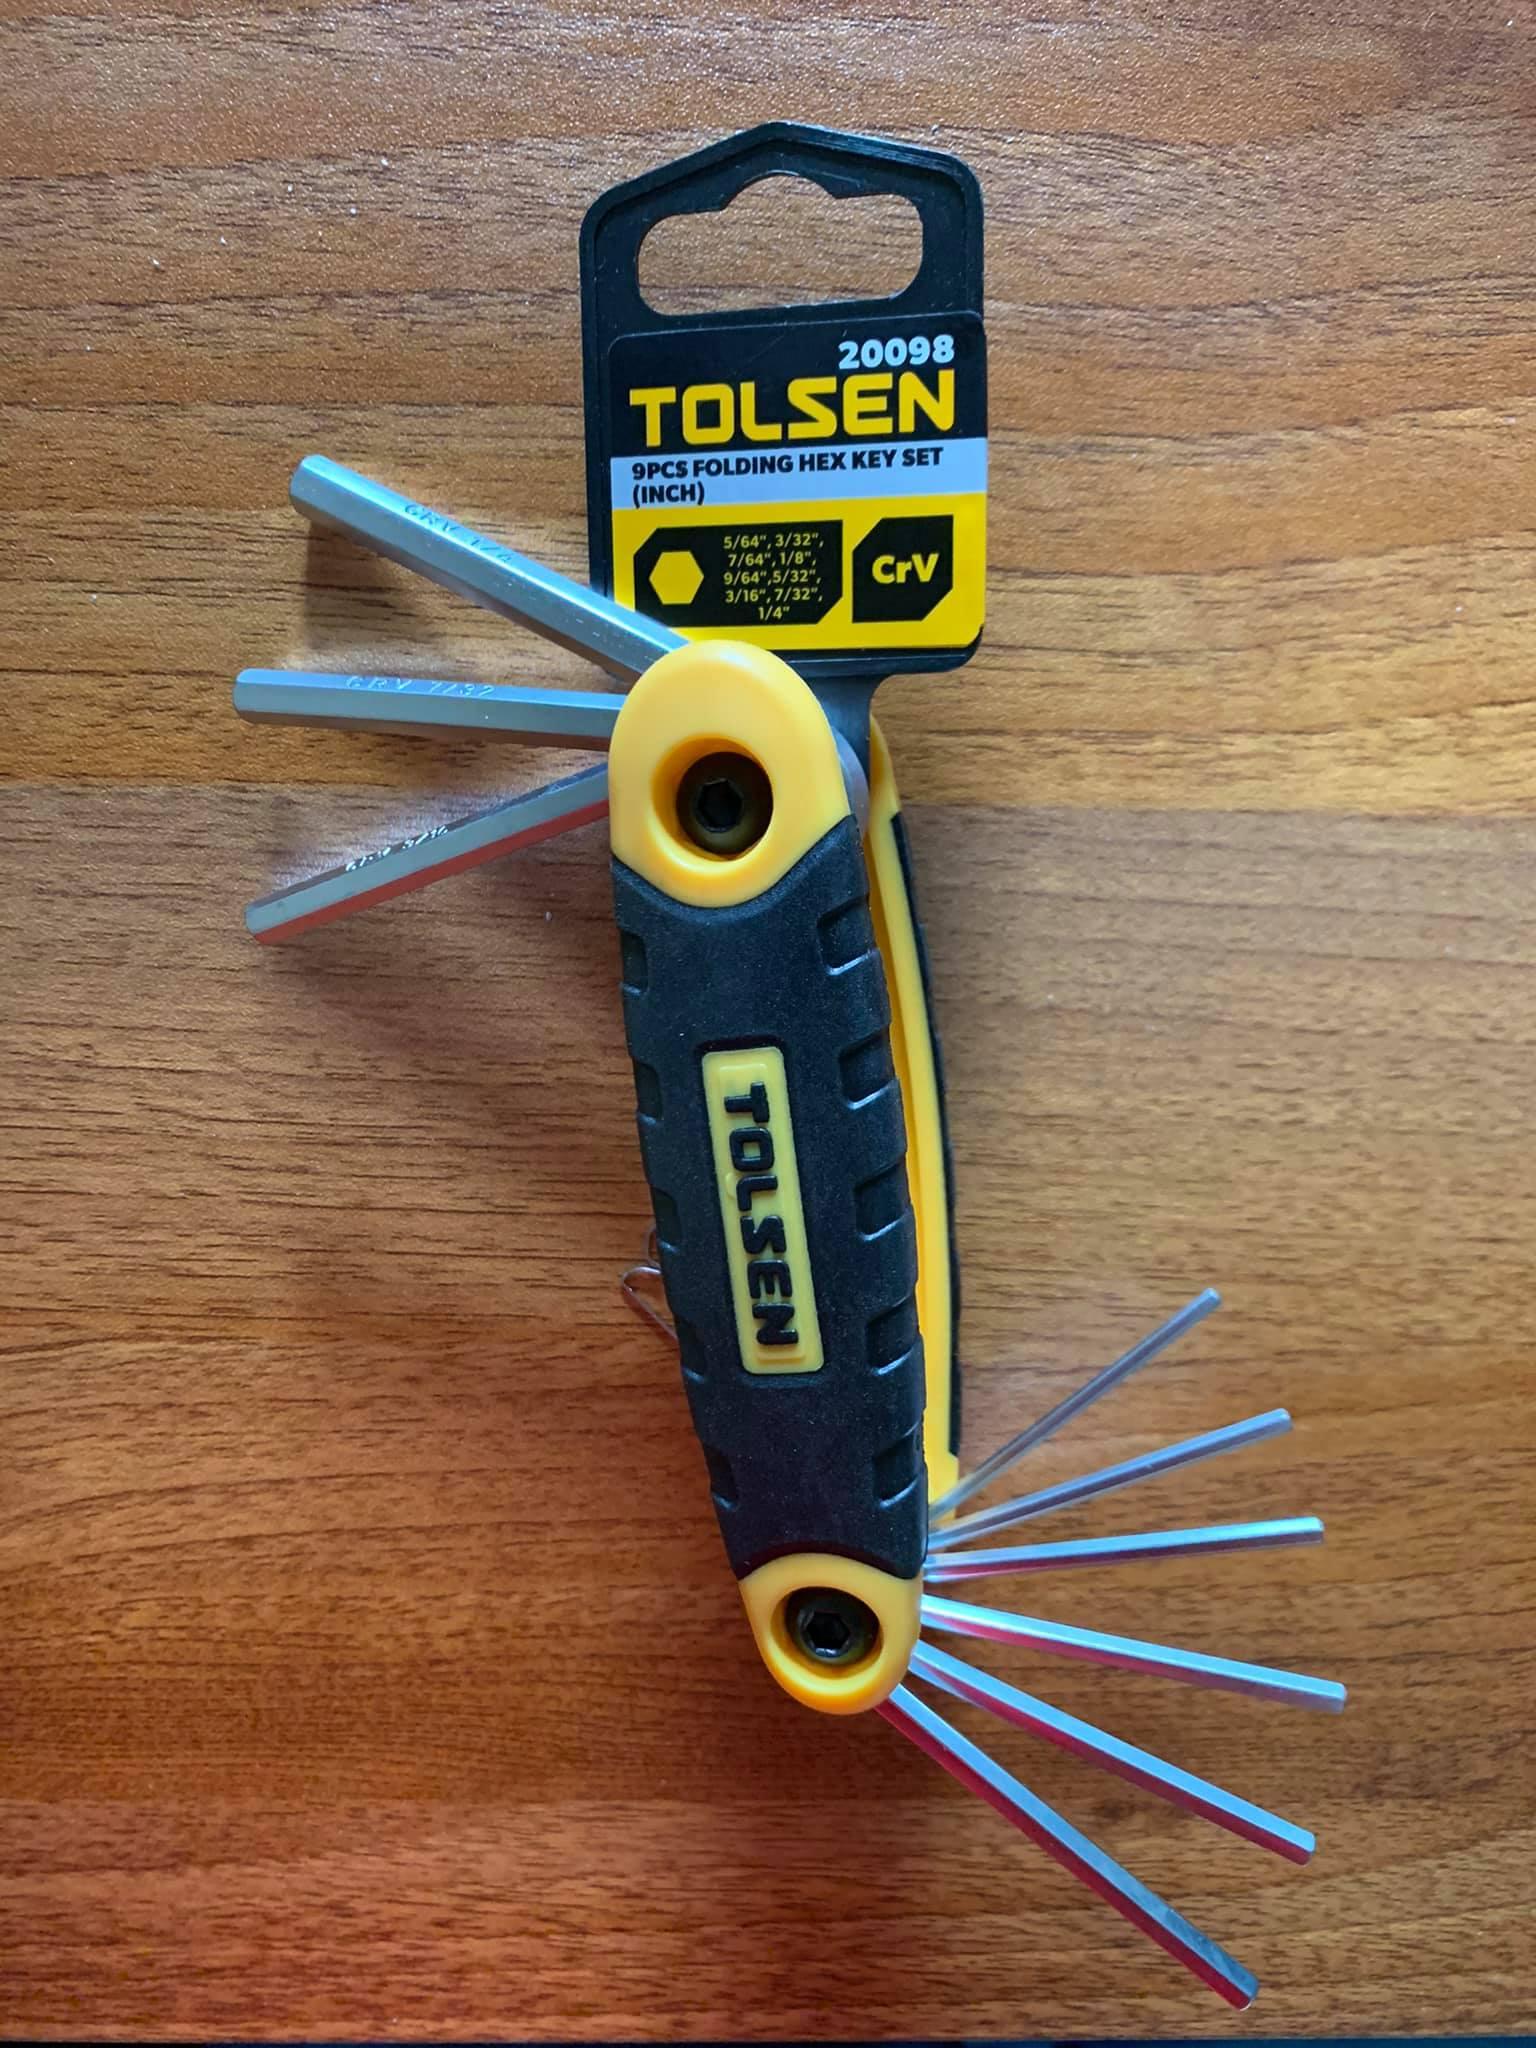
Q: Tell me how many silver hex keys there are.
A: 9